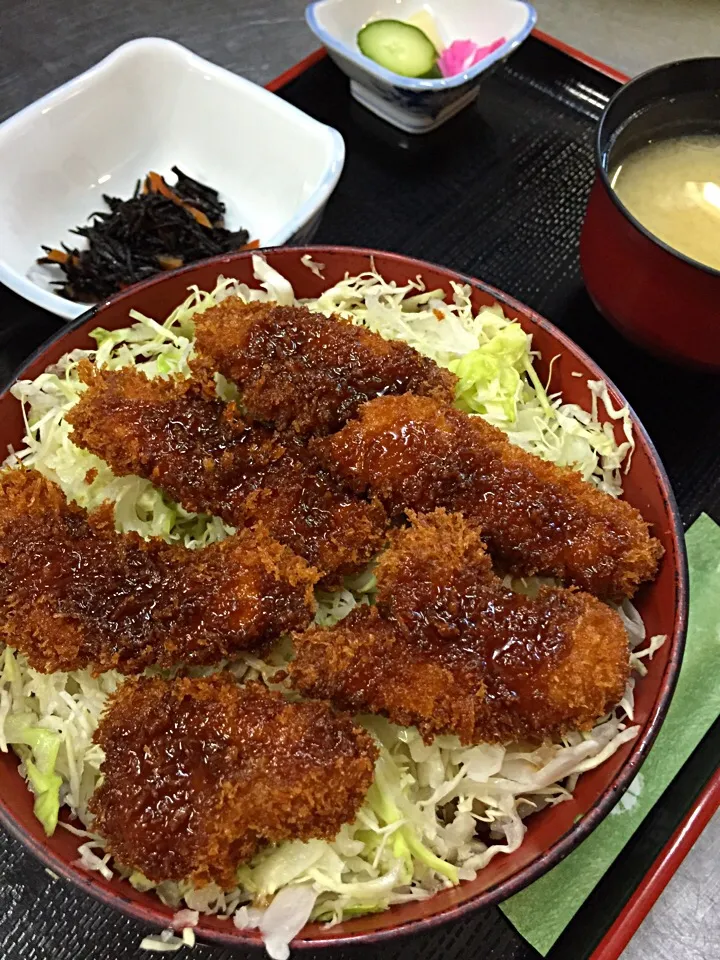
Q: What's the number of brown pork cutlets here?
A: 6